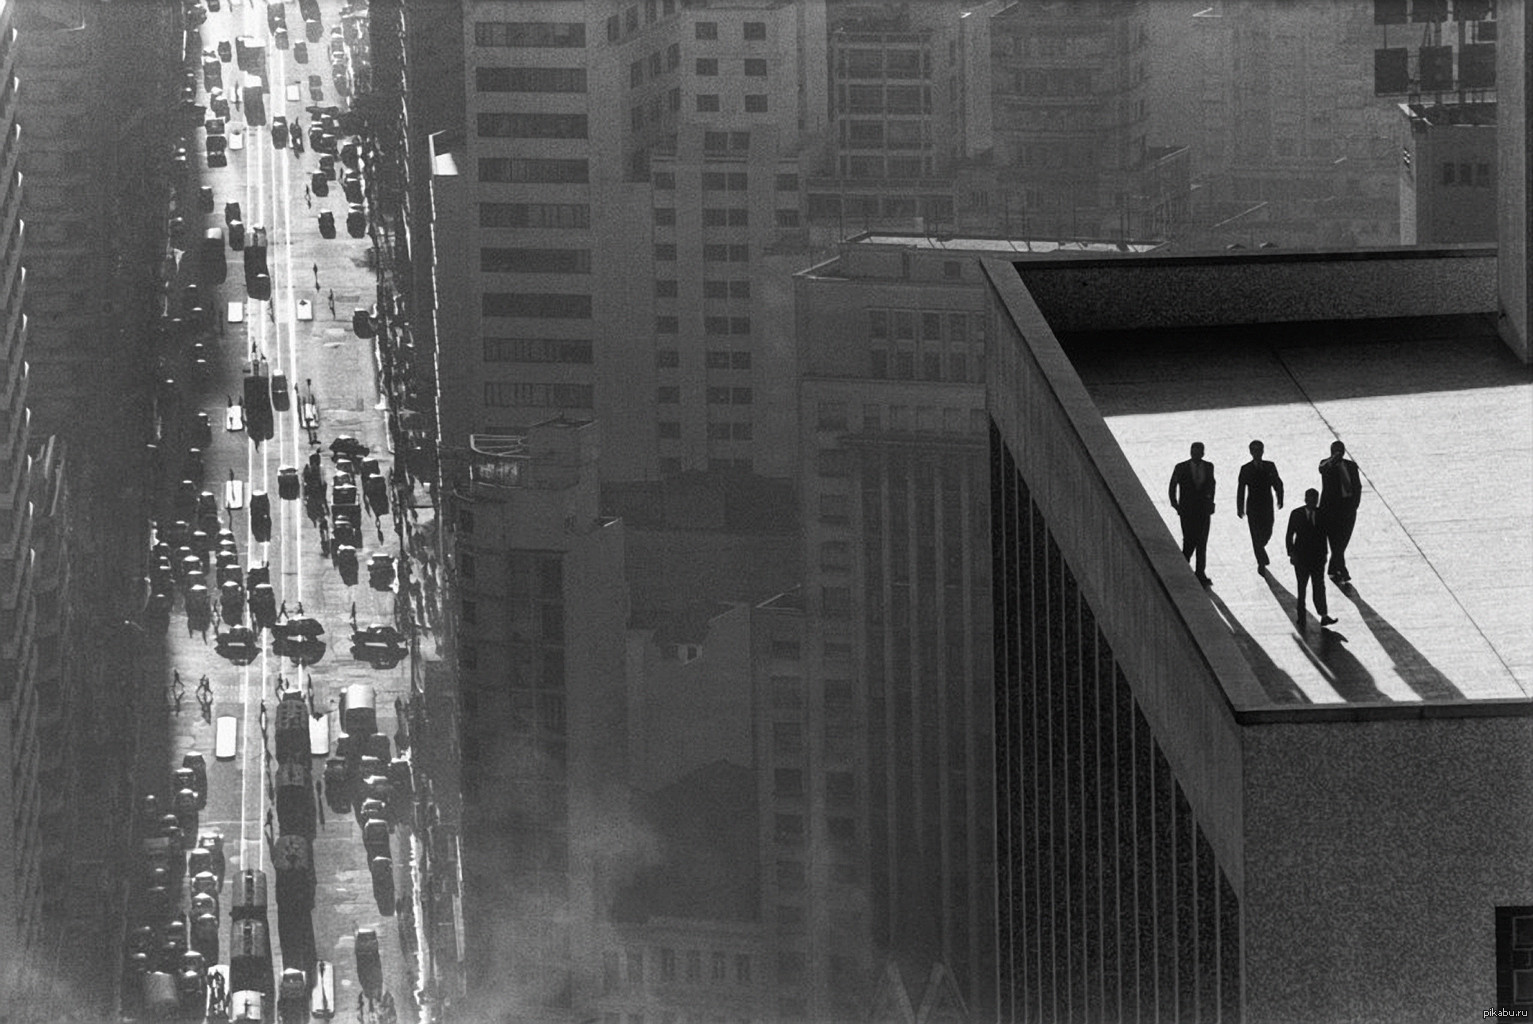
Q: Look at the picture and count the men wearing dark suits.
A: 4